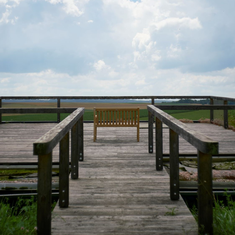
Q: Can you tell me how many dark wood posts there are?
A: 13